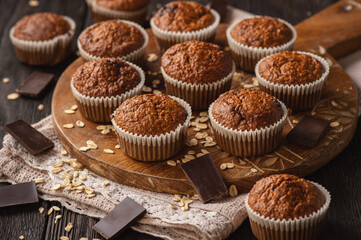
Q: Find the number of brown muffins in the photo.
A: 11